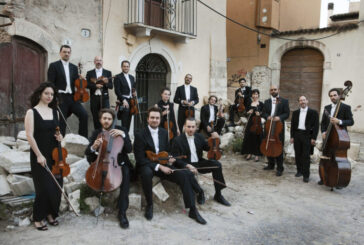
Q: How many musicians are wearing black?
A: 15